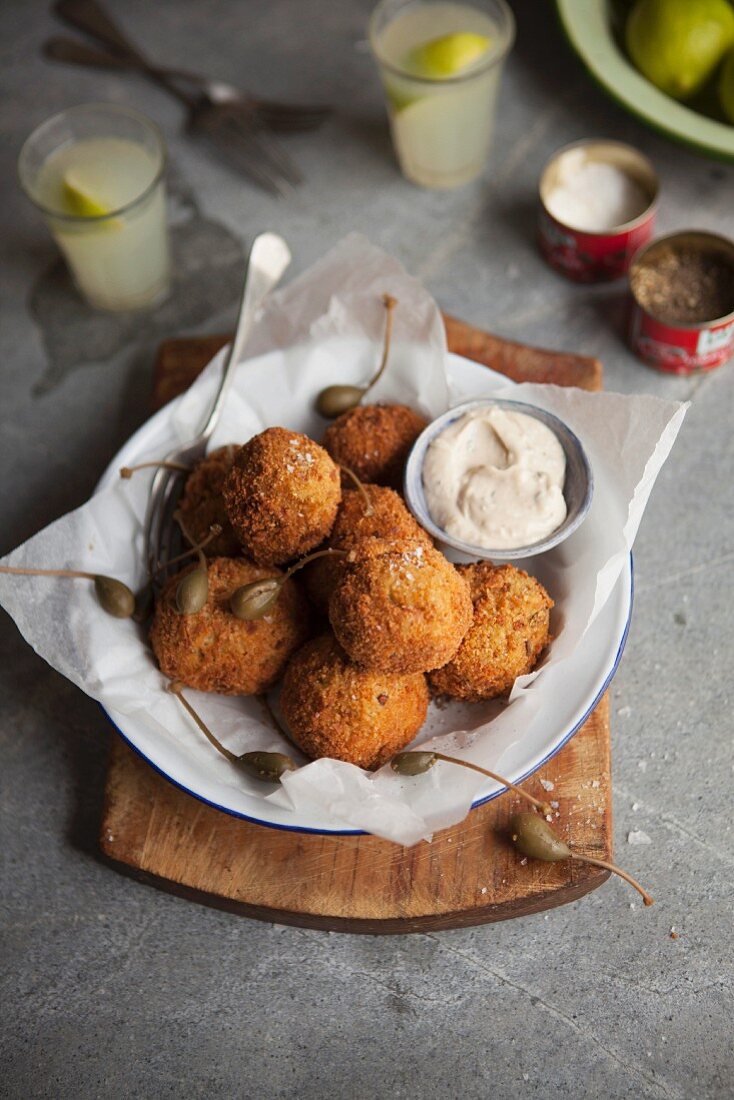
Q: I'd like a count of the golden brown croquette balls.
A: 8